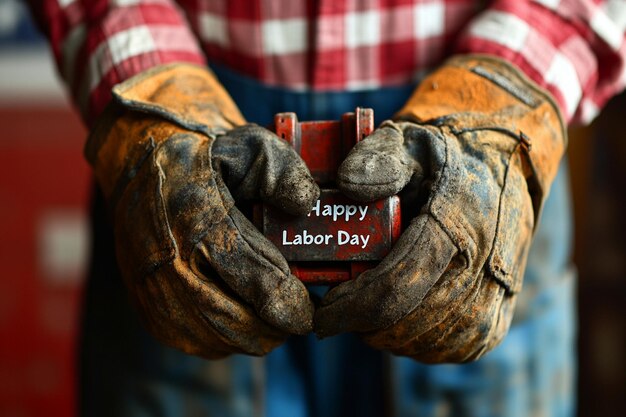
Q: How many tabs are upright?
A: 2